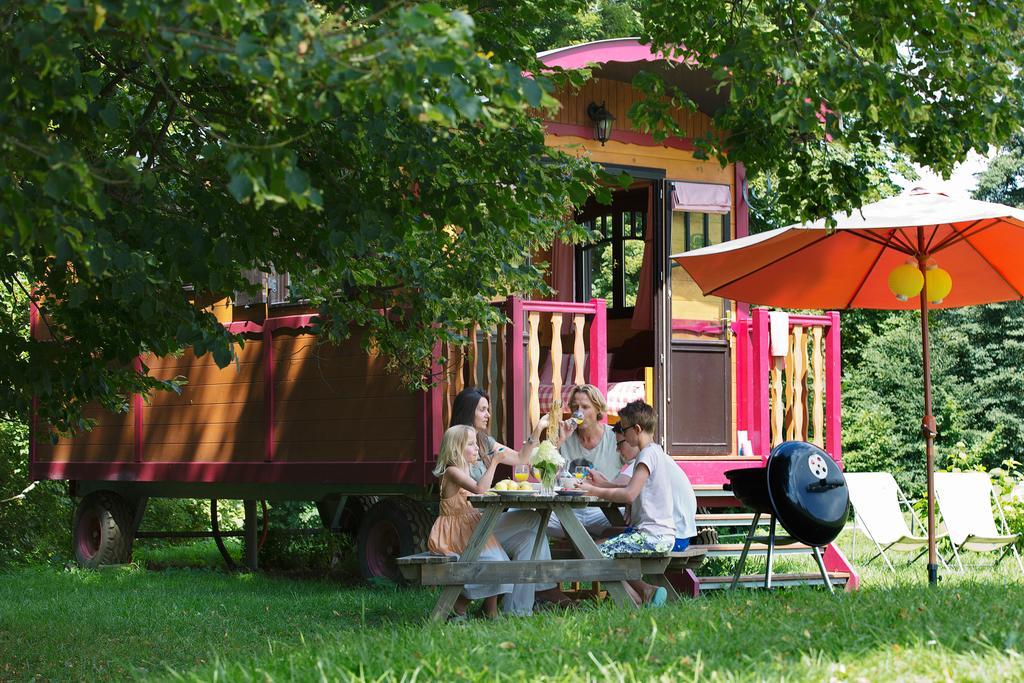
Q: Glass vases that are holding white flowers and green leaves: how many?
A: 1